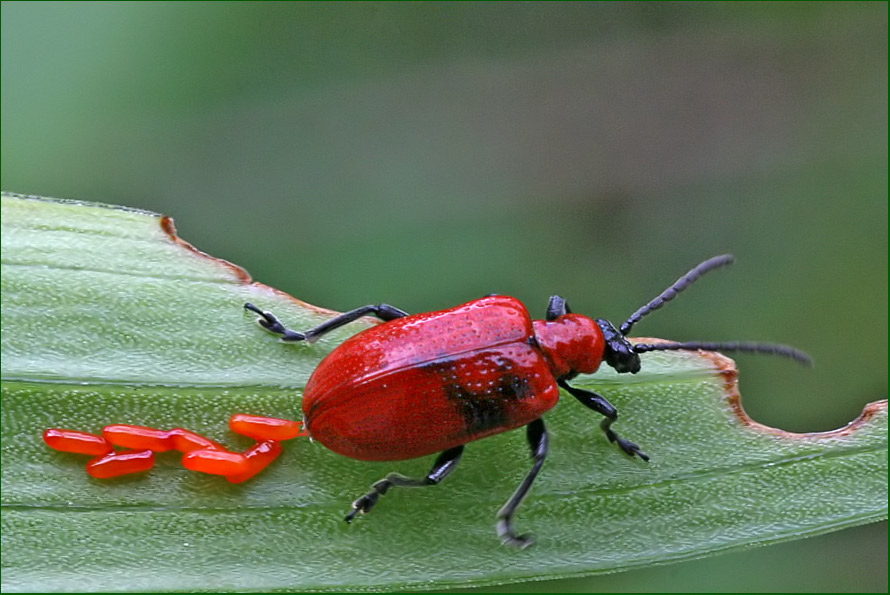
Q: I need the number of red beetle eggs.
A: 7